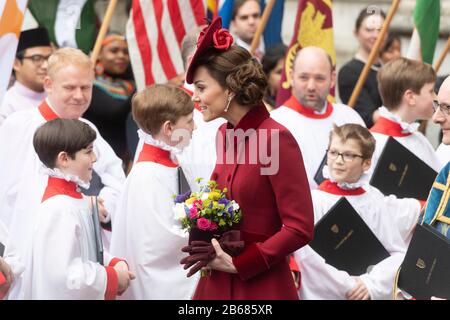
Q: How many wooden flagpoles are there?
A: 4